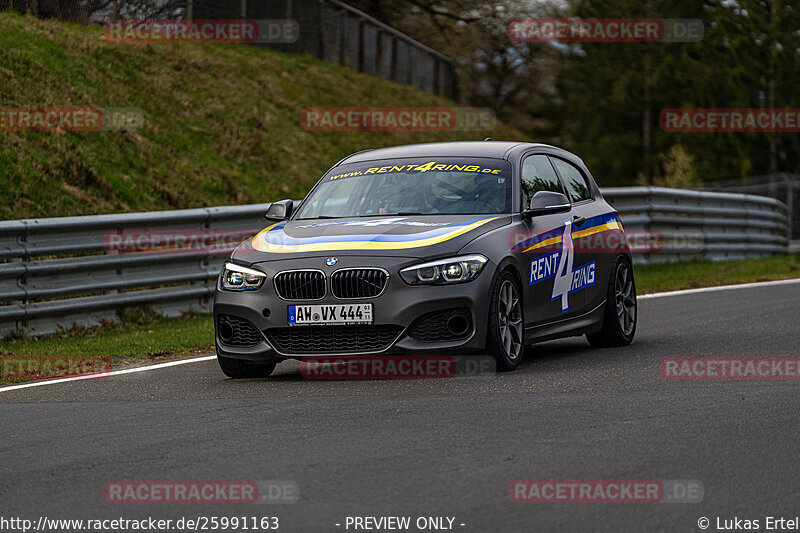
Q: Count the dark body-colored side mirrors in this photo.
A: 2